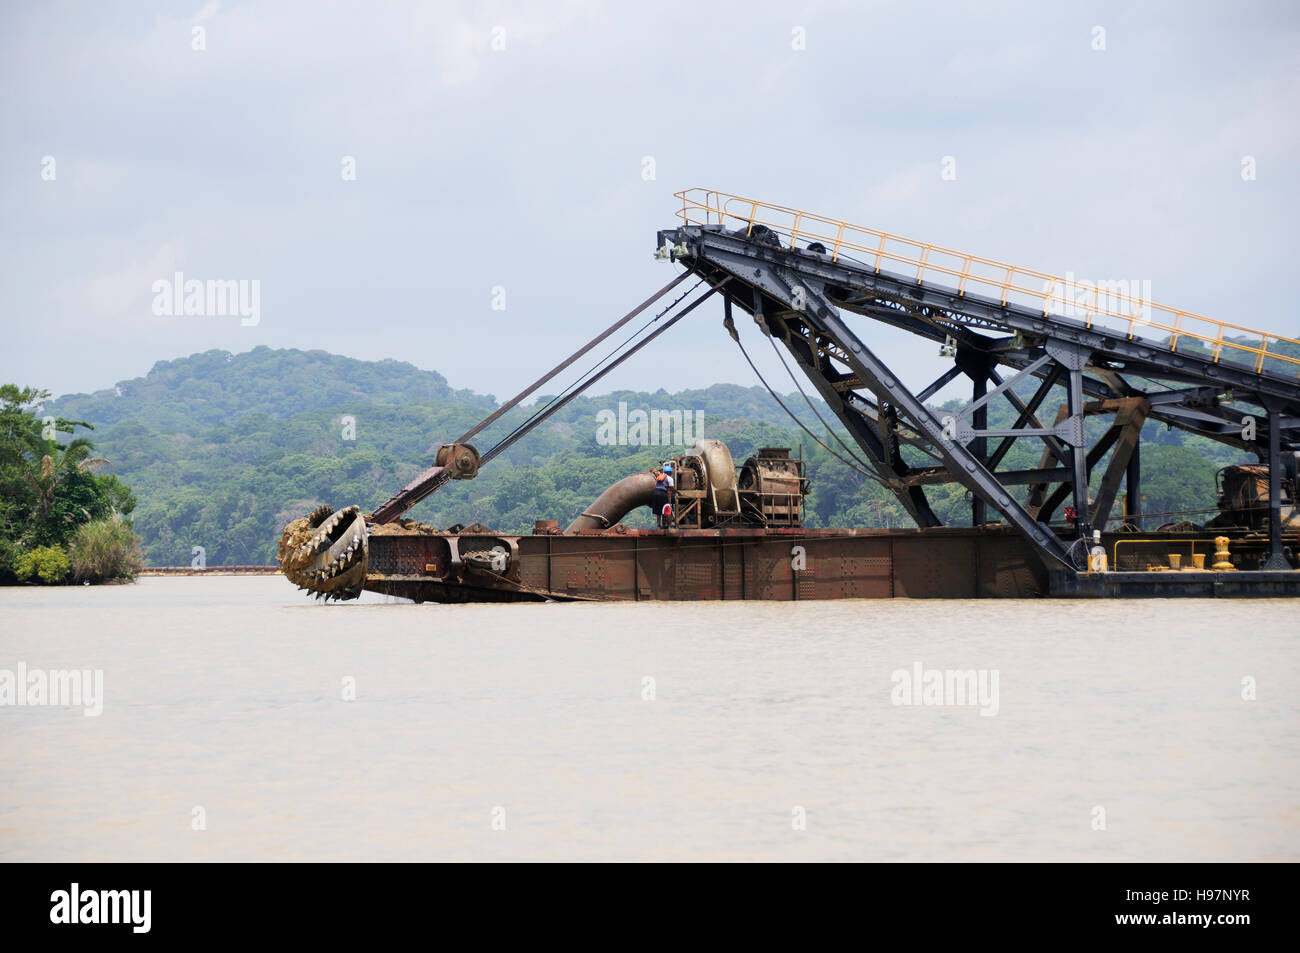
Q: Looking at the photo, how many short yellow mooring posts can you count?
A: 2